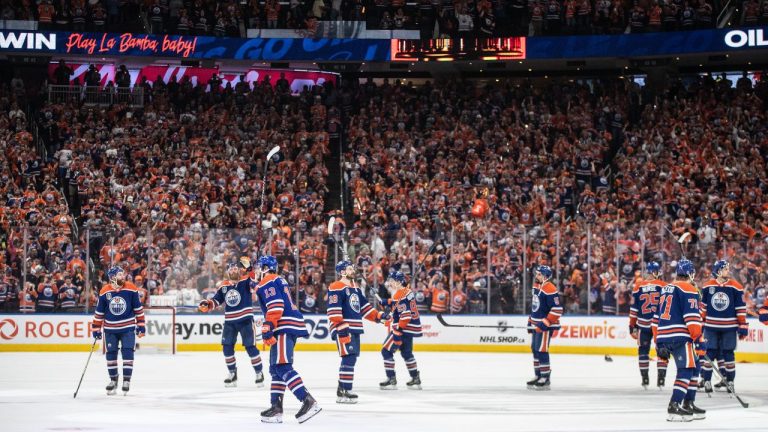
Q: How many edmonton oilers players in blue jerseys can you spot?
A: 9